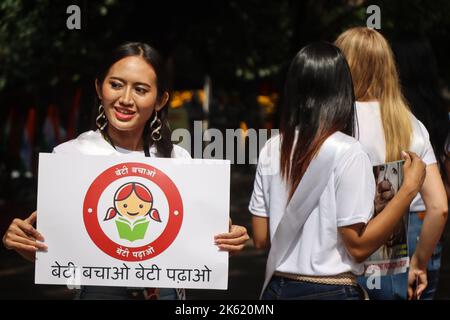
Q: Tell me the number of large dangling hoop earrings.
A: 2